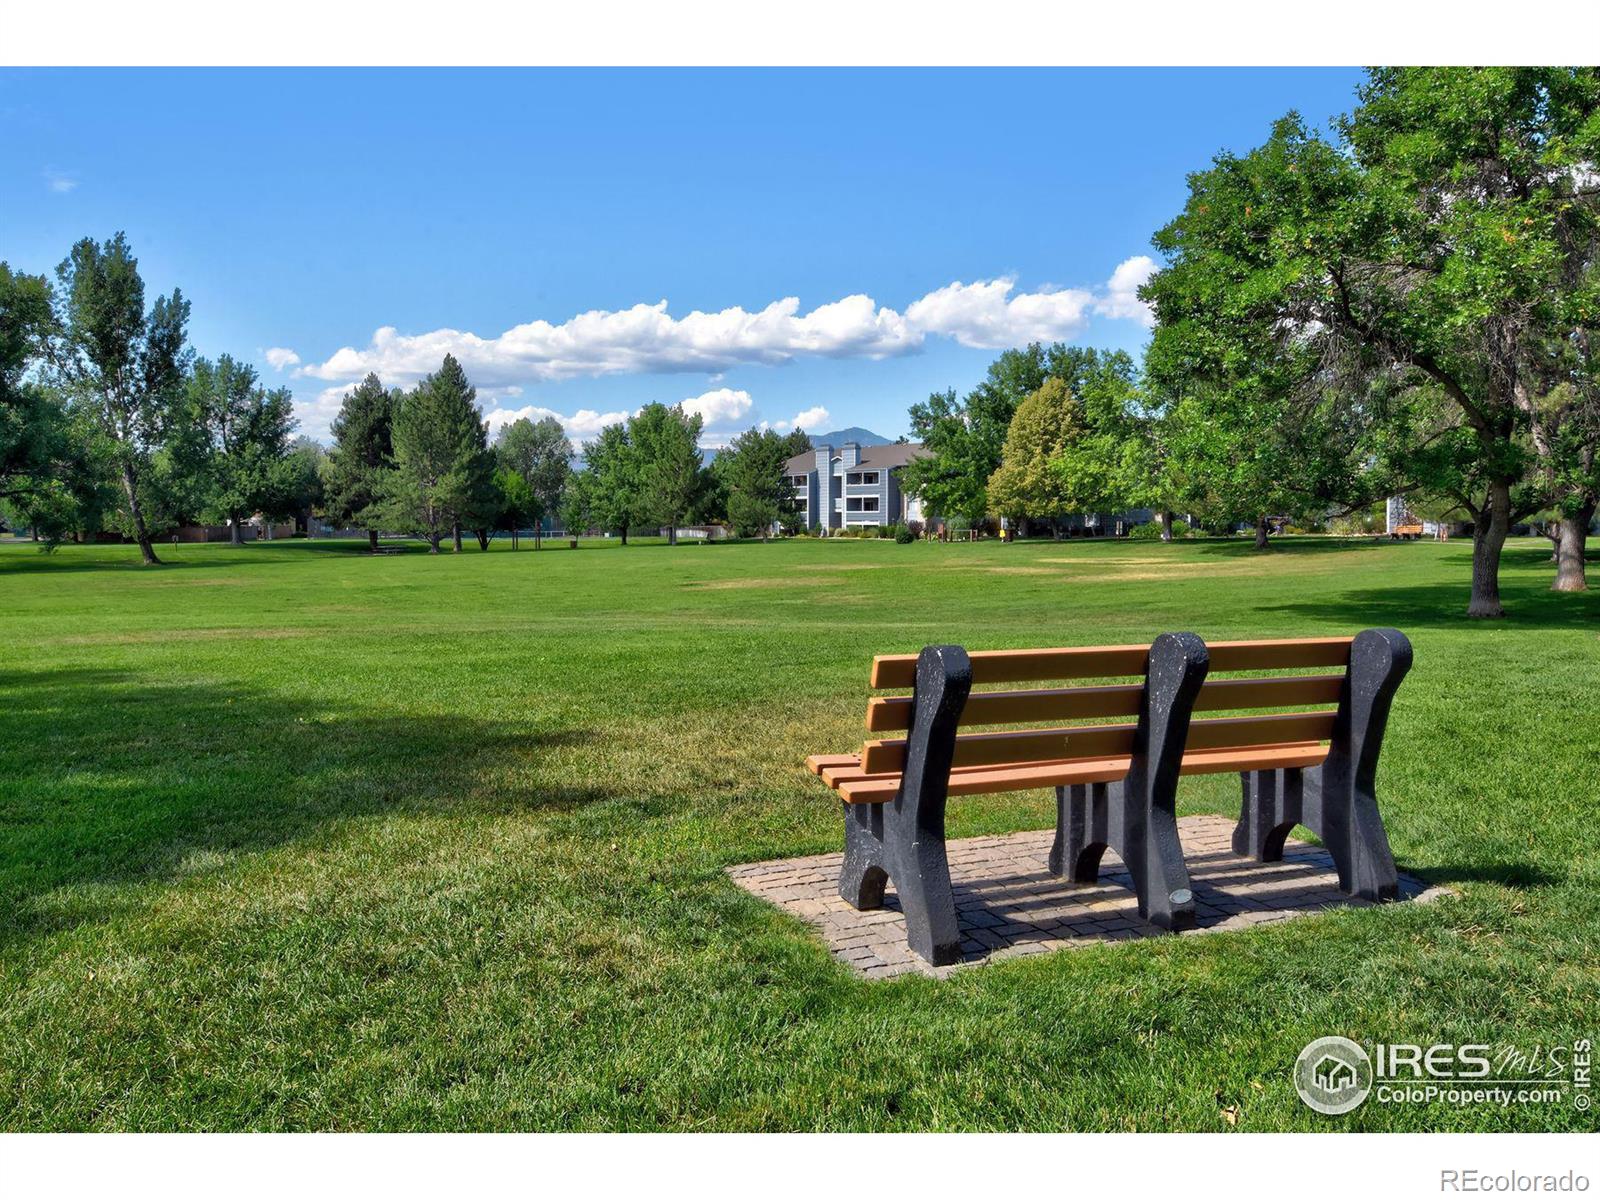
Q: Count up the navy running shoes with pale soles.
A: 0